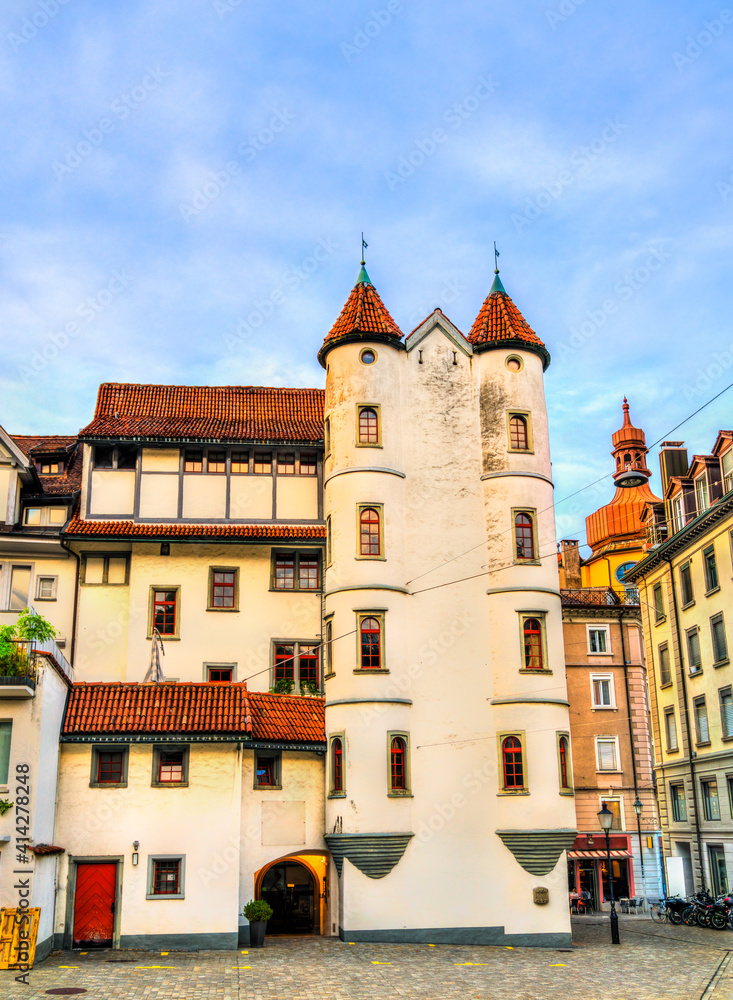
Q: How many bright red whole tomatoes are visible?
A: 0